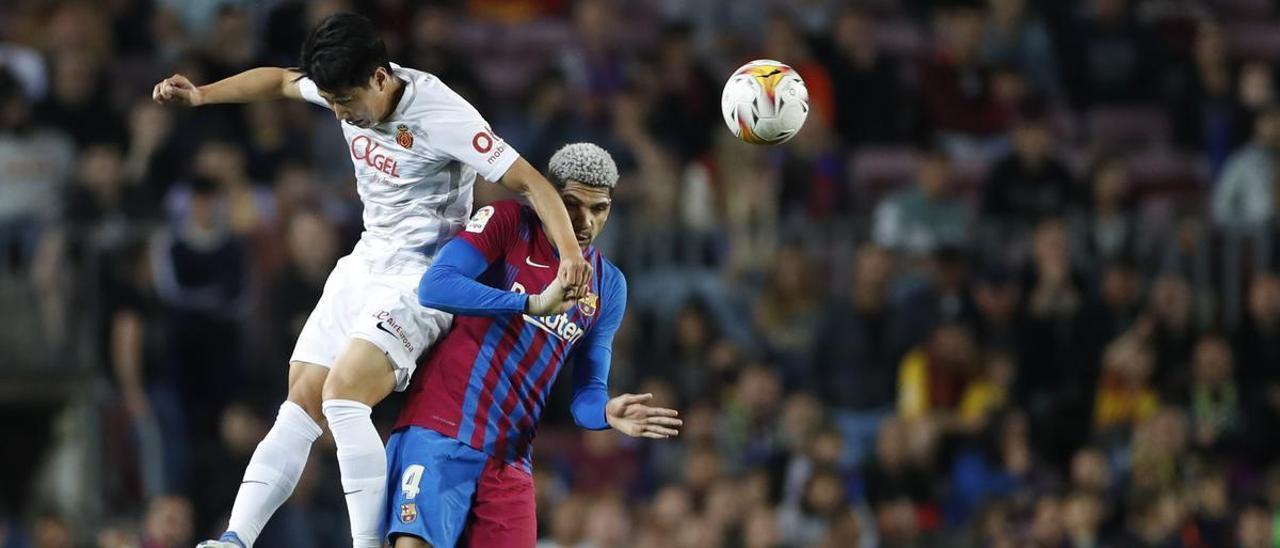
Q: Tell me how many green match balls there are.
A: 0